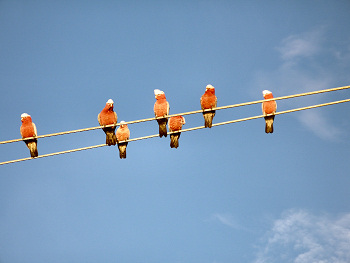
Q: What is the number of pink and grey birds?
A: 7